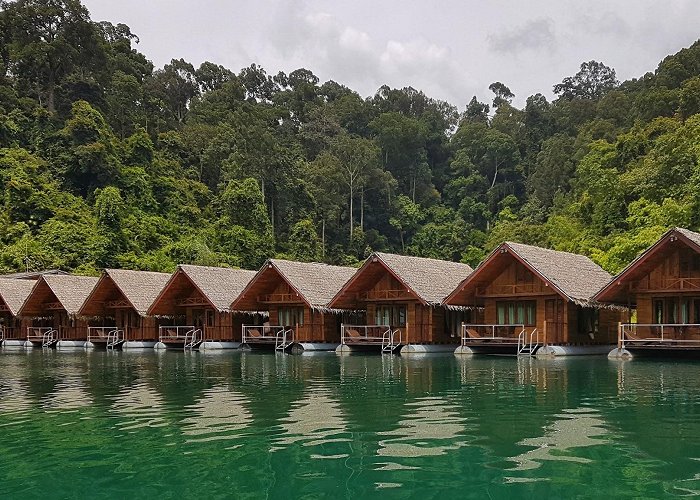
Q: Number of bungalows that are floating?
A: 8